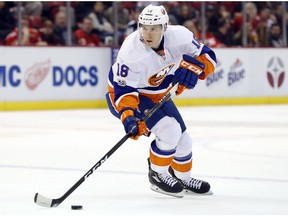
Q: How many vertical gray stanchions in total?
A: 6